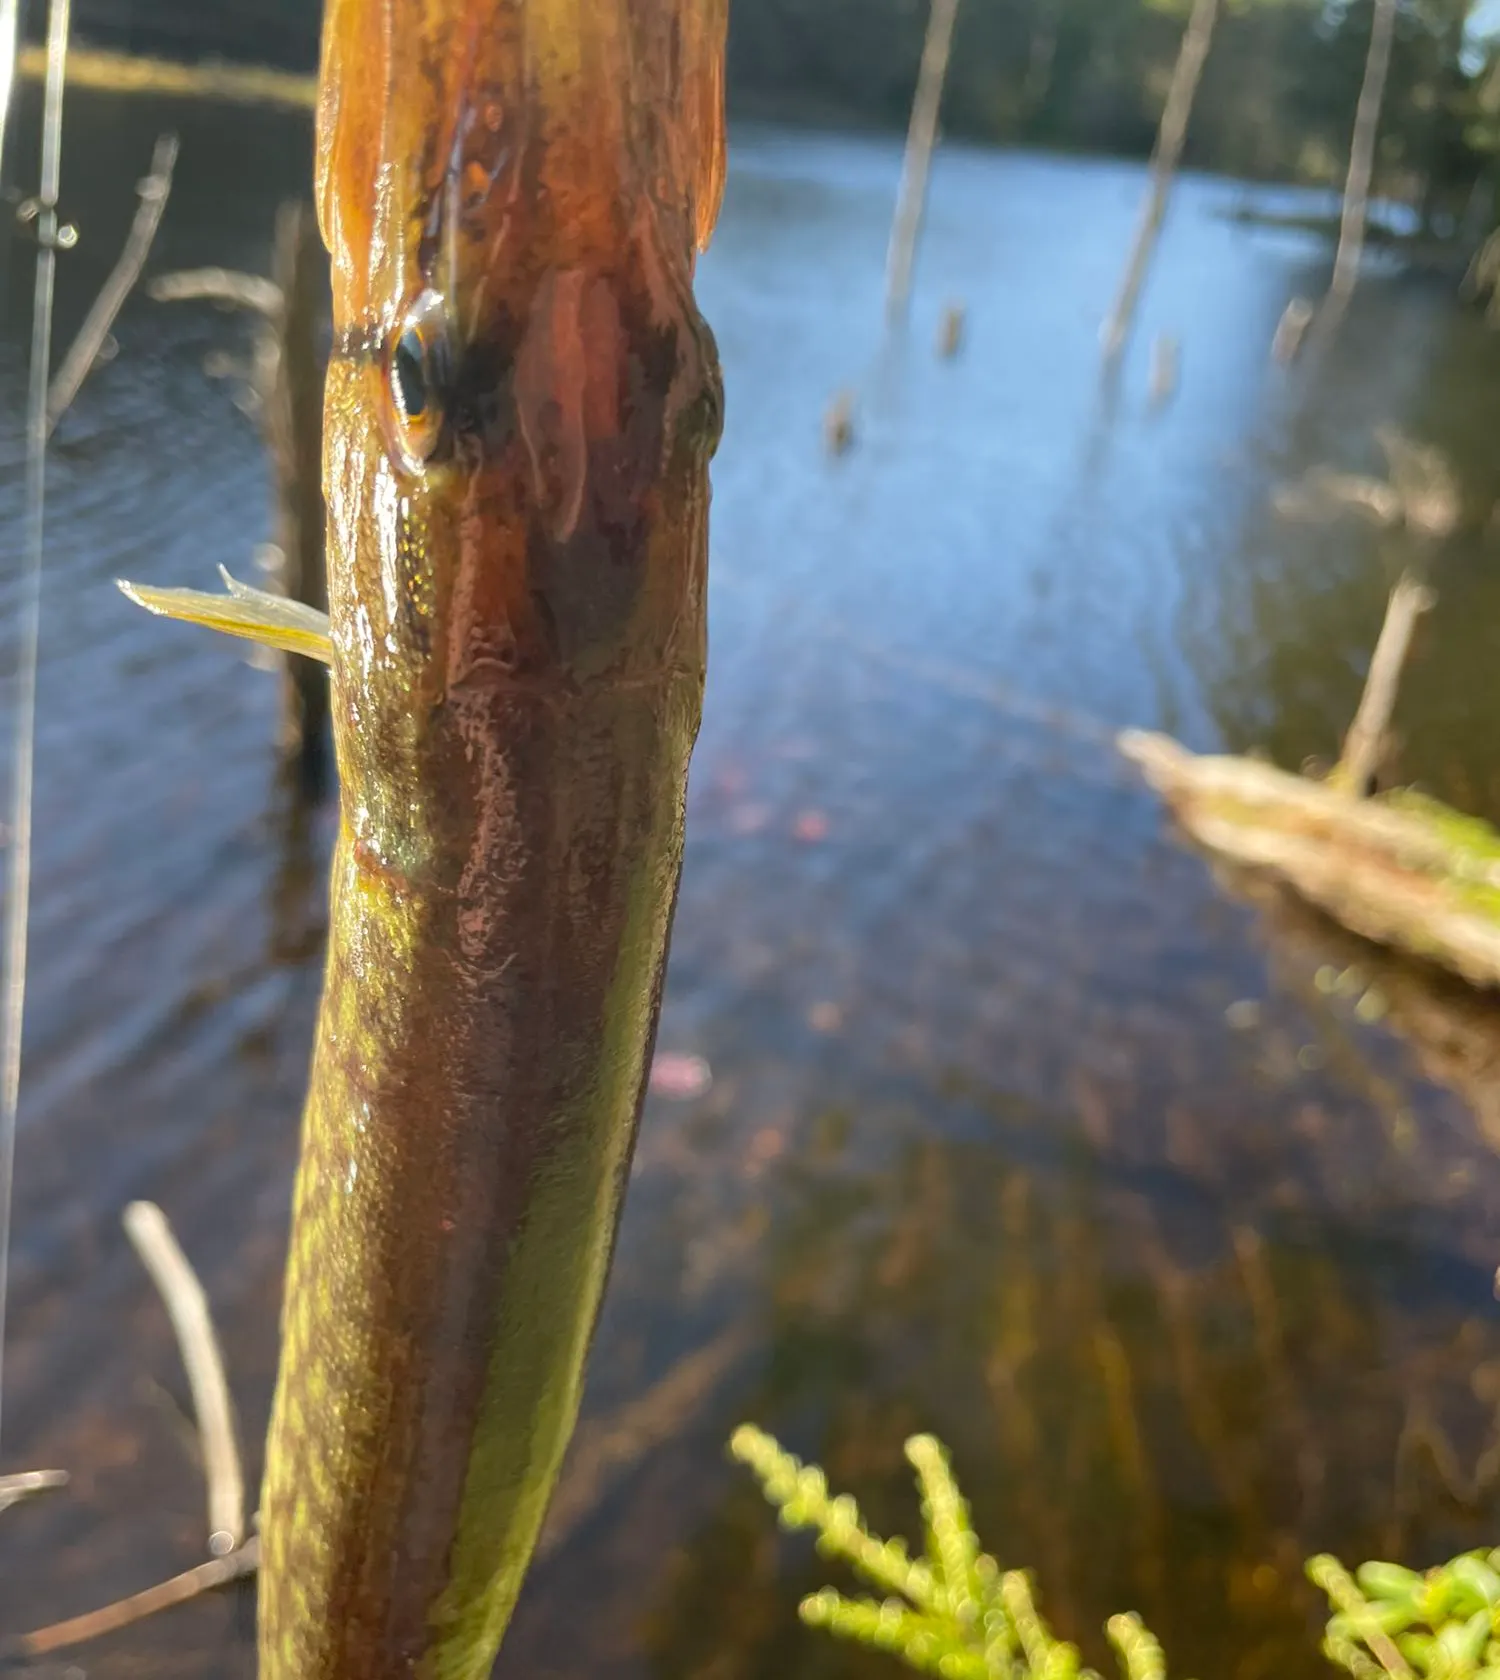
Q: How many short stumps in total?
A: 4